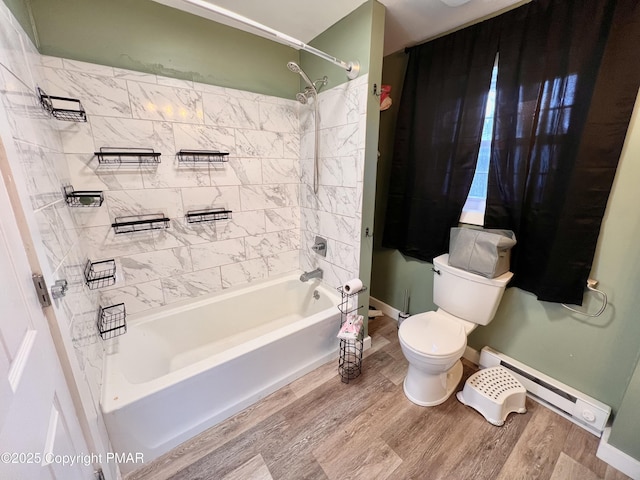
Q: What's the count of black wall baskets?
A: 8